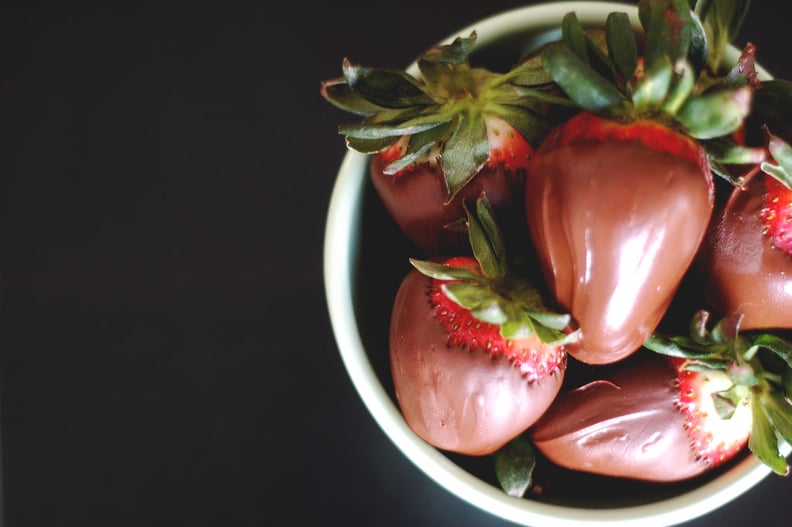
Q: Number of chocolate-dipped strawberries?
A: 5